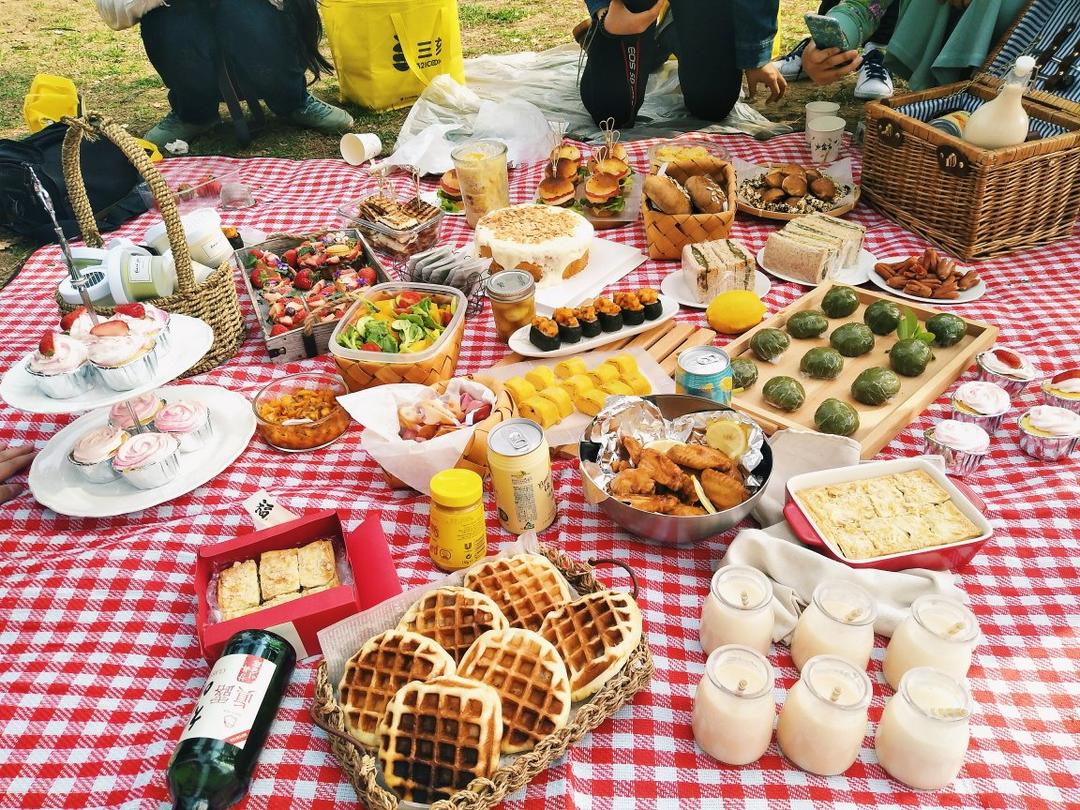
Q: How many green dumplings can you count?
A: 12